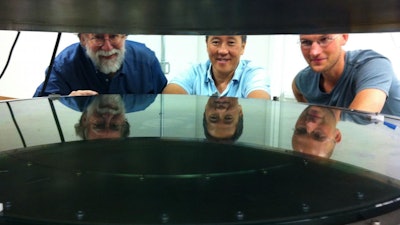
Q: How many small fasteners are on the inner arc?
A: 6